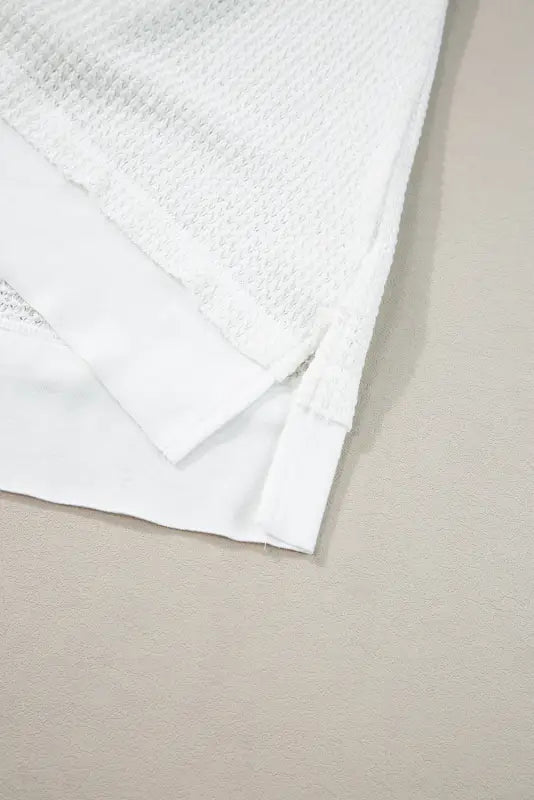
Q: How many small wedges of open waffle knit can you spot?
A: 1